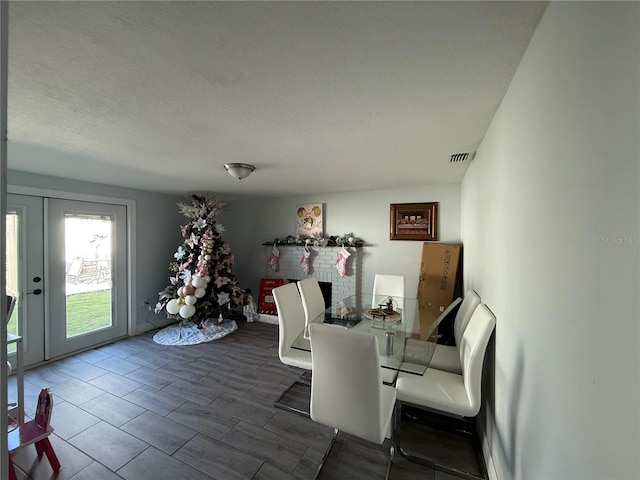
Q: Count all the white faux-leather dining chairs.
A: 6